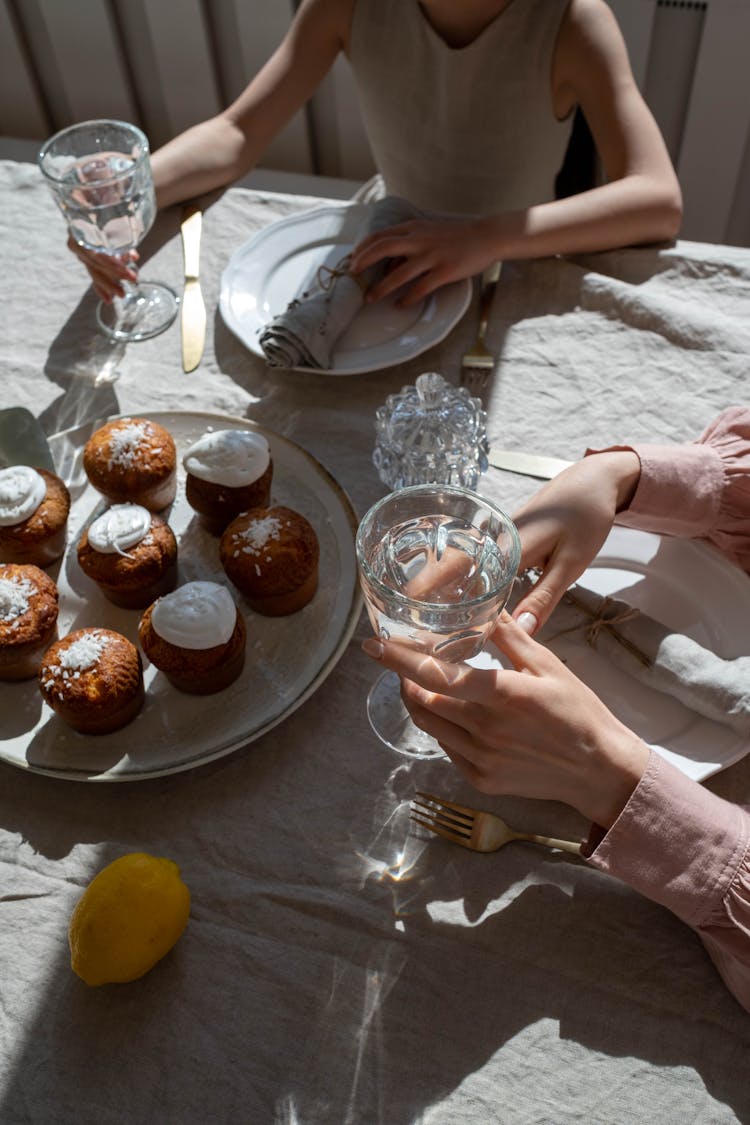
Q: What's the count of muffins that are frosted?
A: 4